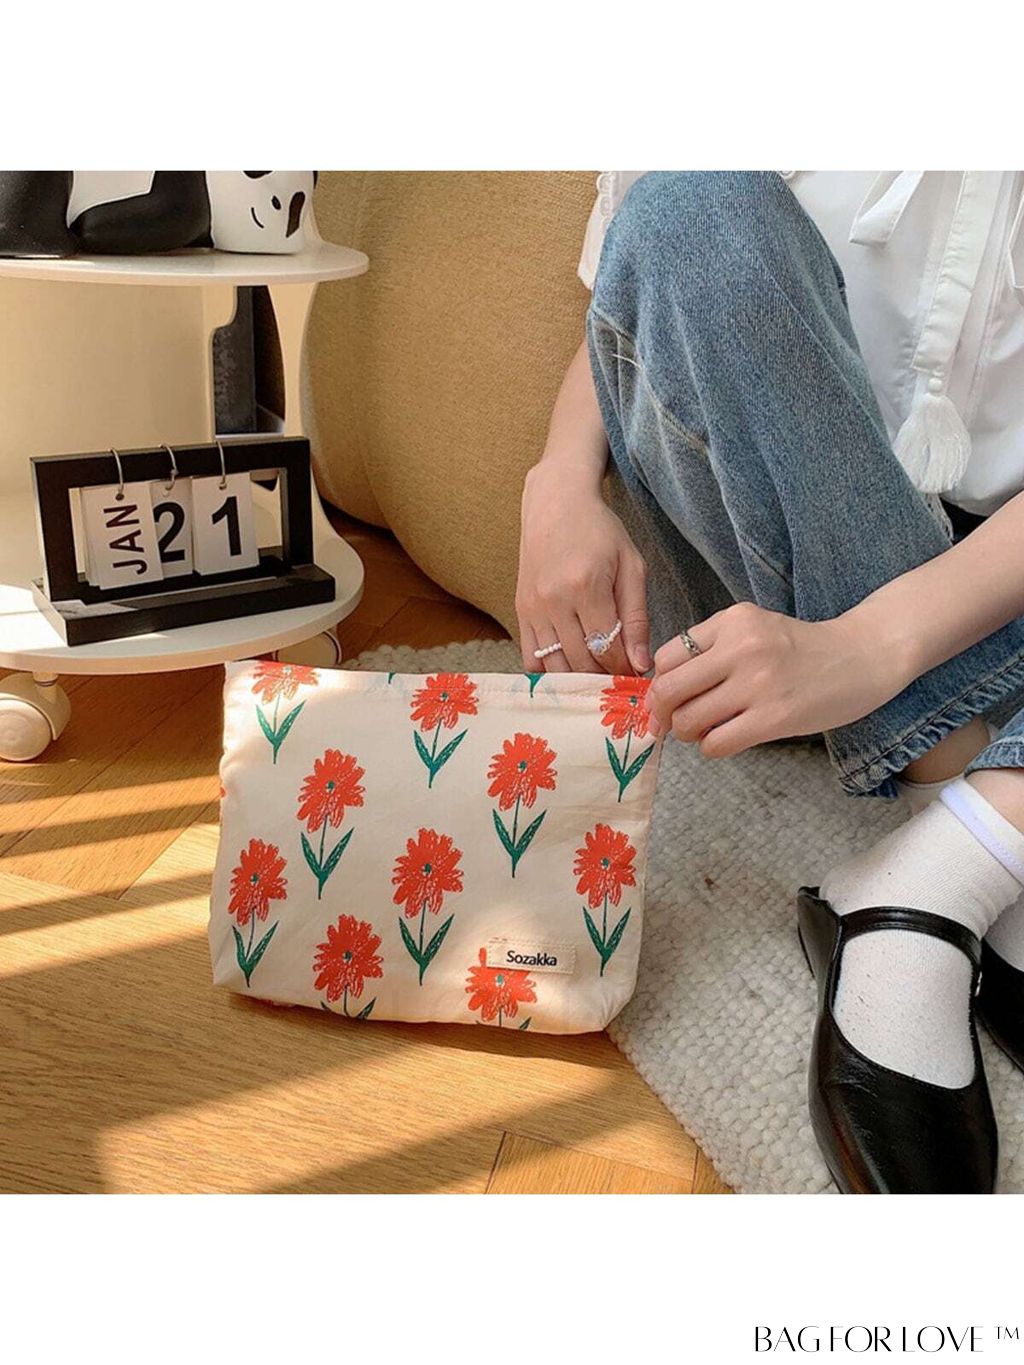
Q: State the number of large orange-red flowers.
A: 10